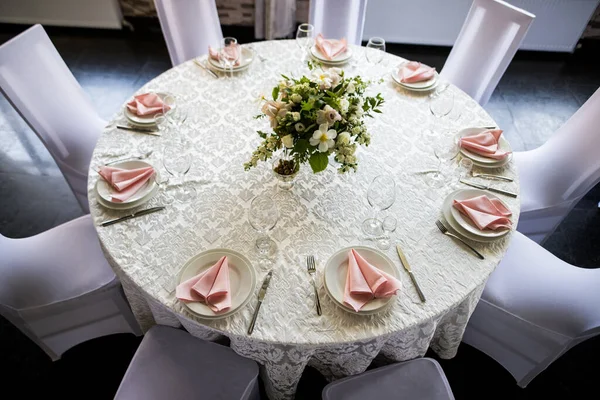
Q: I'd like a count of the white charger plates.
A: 9